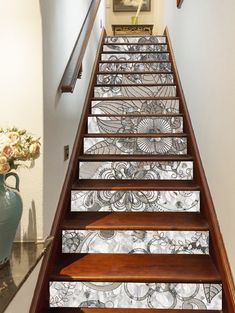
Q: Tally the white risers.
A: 13